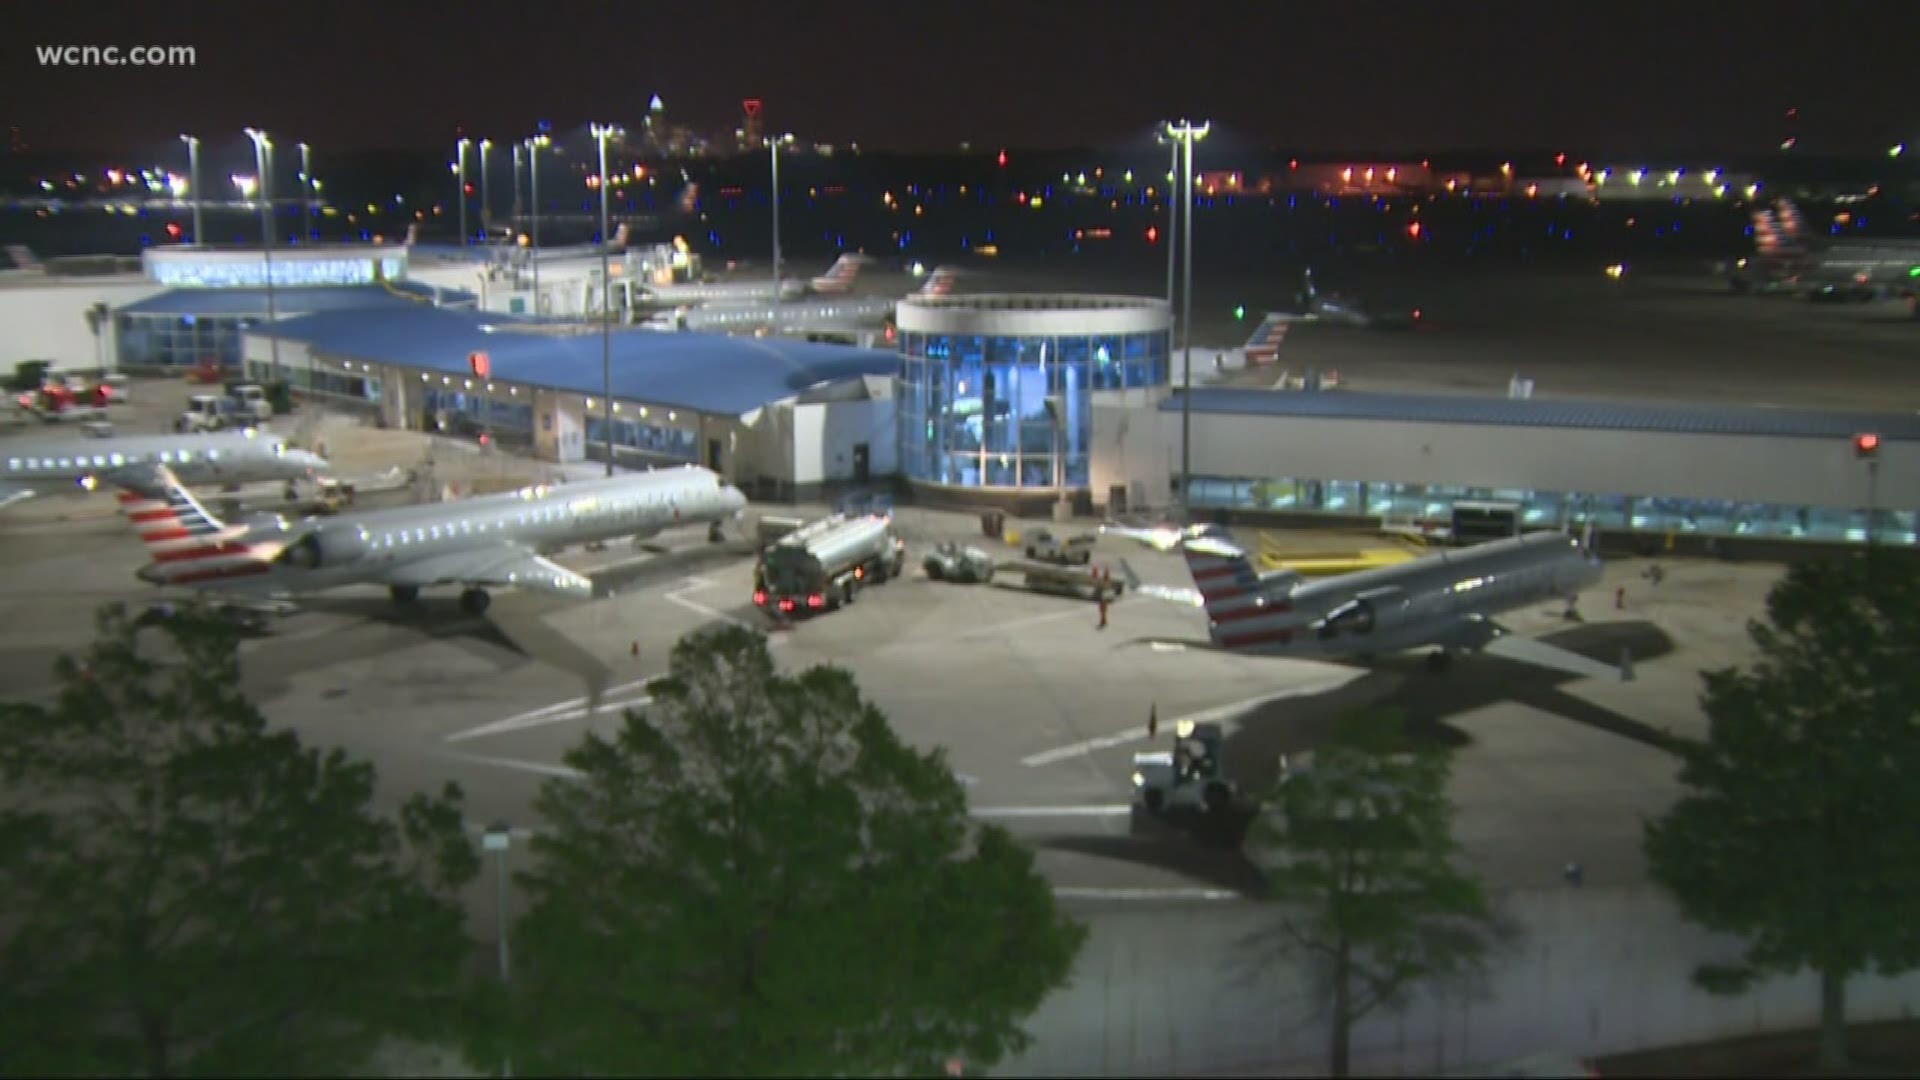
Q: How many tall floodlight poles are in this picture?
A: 12